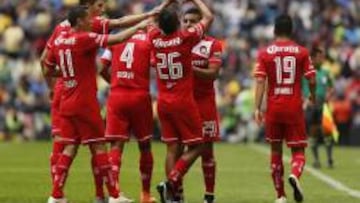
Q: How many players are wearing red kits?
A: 6